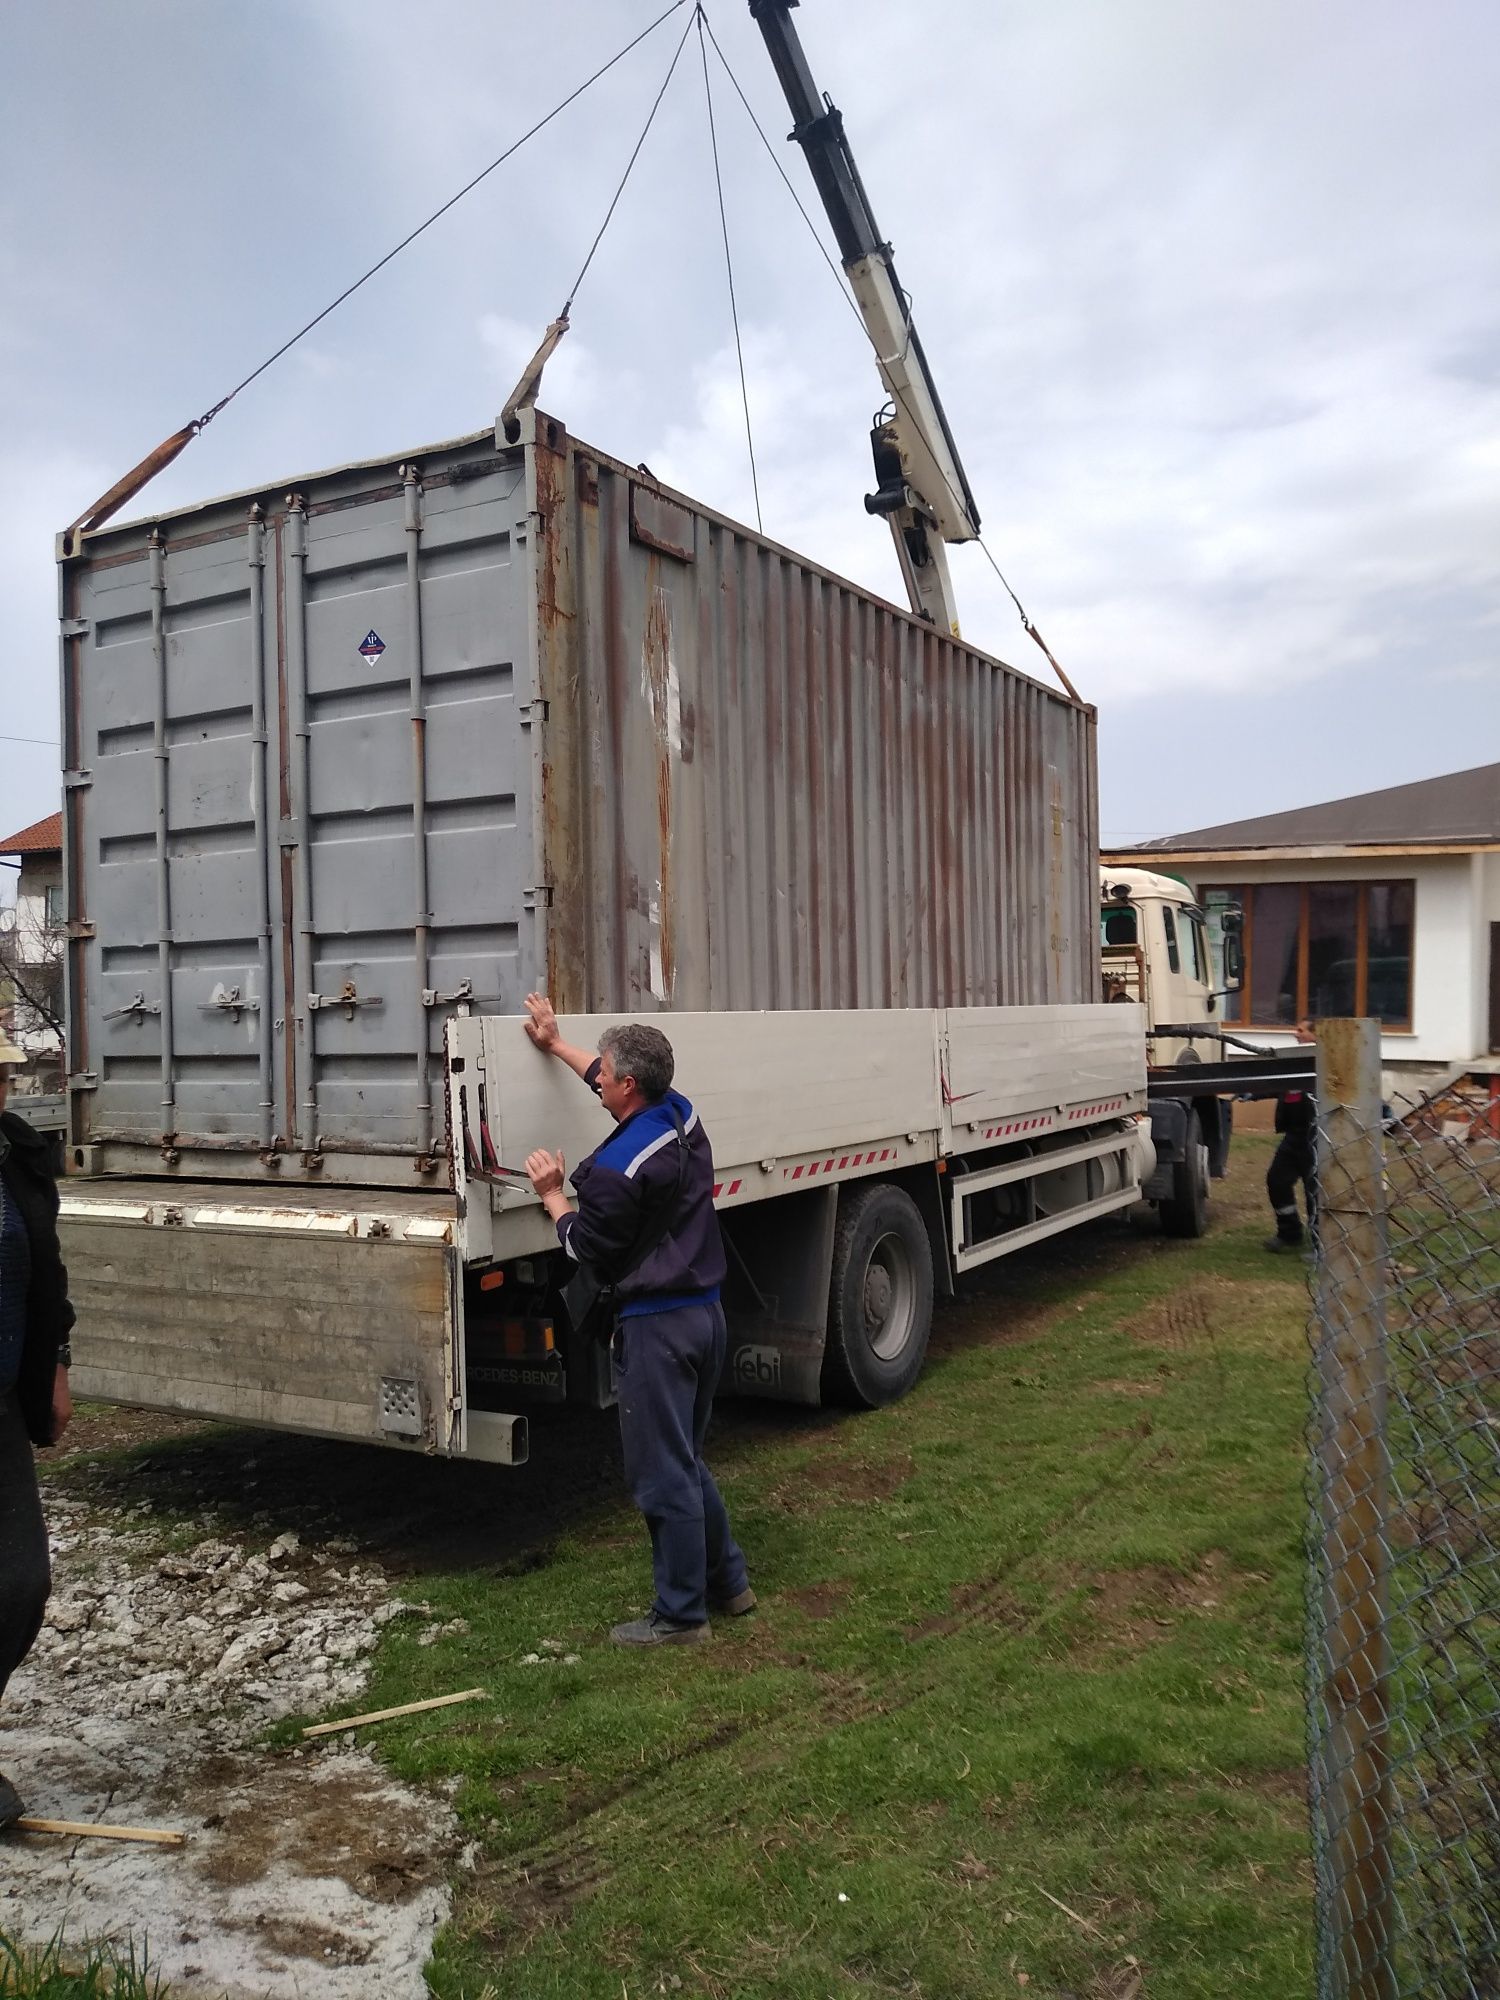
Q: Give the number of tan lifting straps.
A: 3